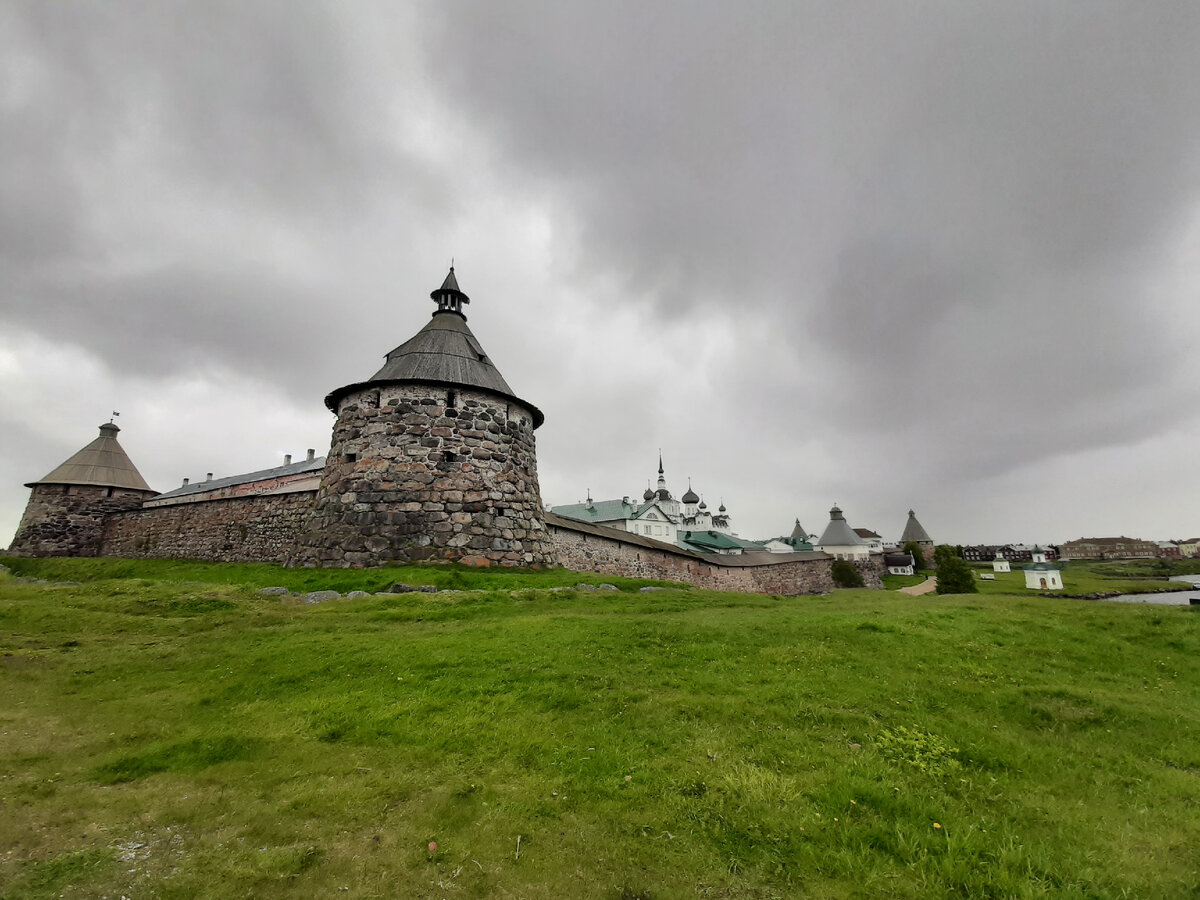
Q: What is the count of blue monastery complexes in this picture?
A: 0